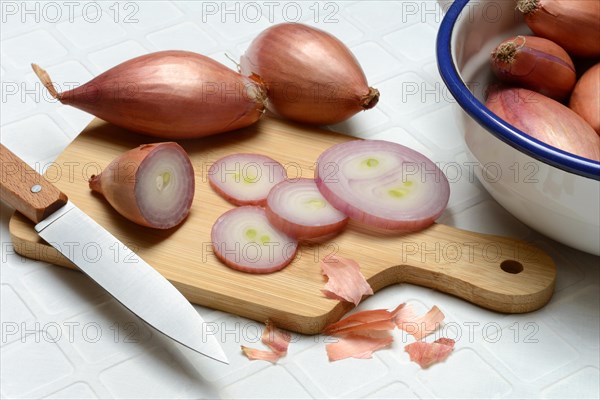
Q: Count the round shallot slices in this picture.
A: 4